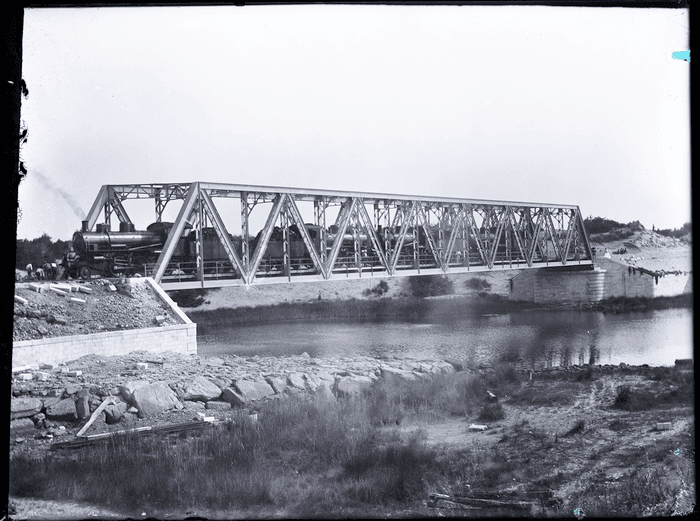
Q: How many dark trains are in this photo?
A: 1